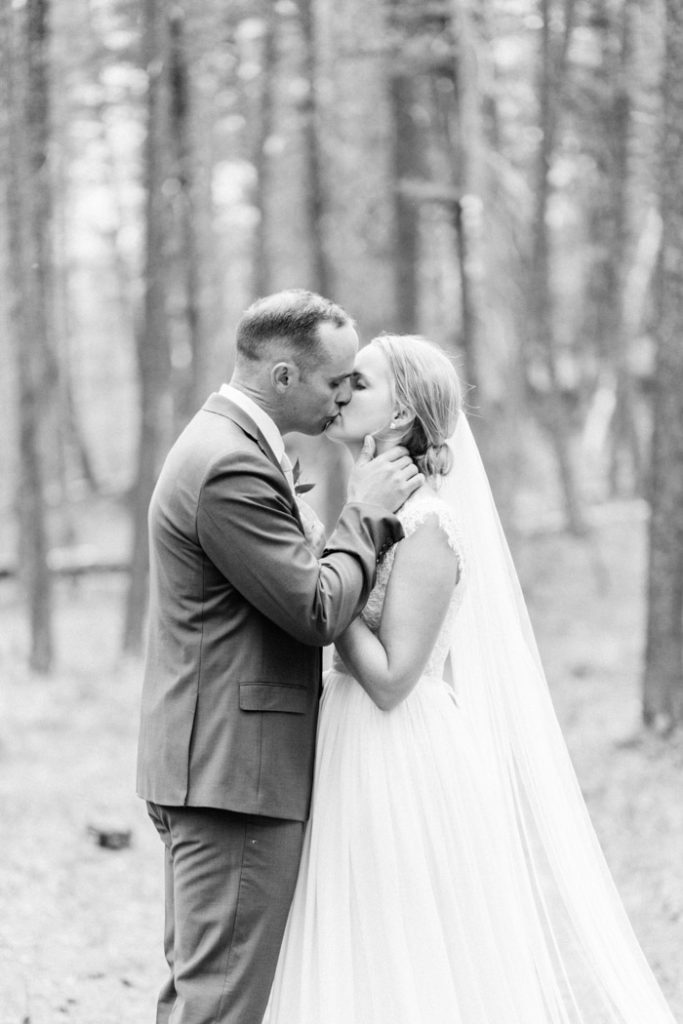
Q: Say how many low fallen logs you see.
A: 1